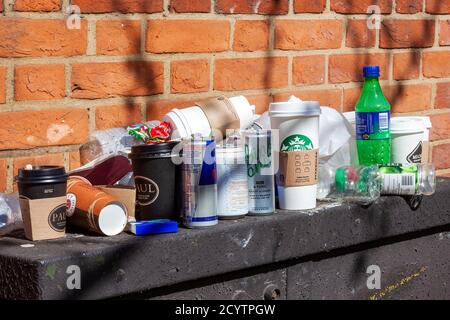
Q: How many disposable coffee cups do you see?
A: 6